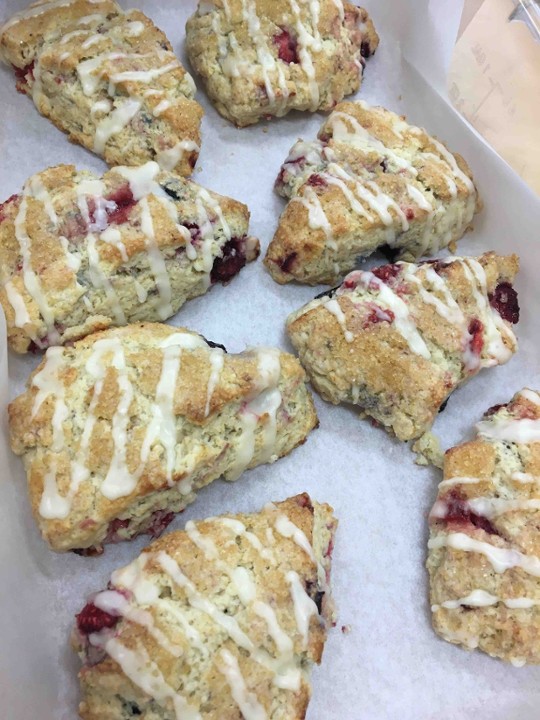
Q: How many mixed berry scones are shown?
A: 8